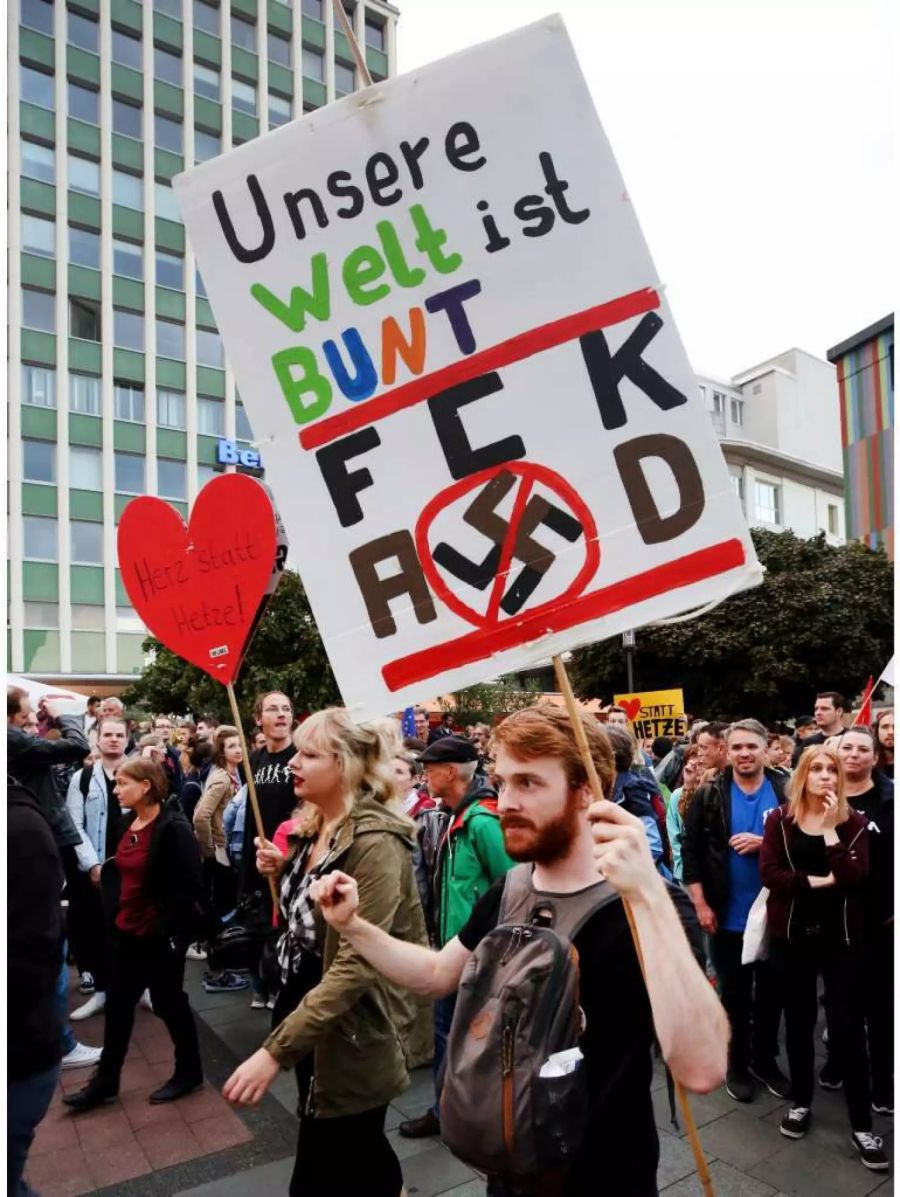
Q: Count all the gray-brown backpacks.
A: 1